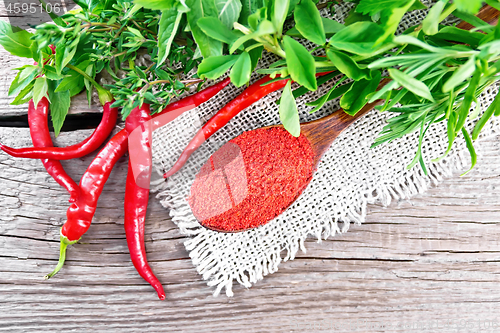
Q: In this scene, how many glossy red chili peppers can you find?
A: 5